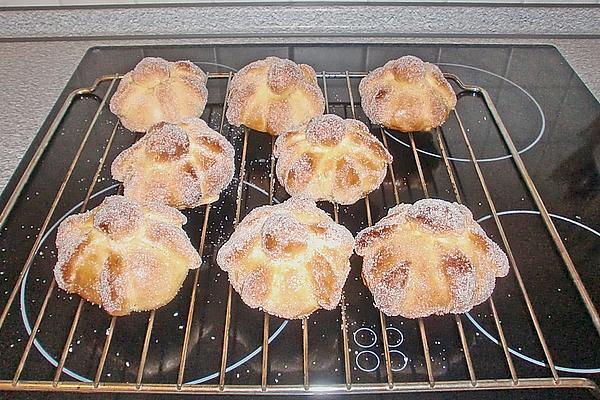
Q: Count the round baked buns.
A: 8